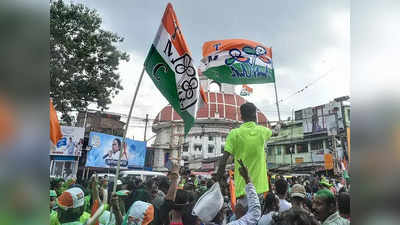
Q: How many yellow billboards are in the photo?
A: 0